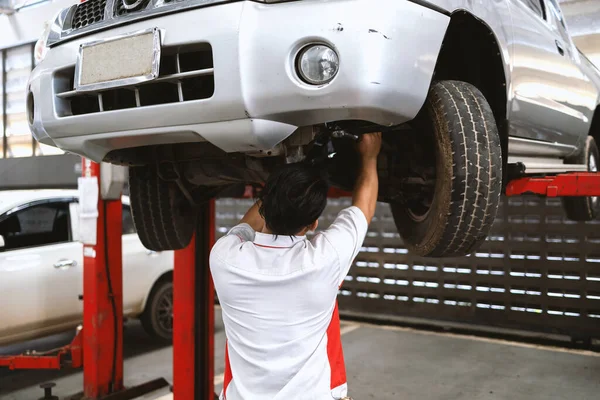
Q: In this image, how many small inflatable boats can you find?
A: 0